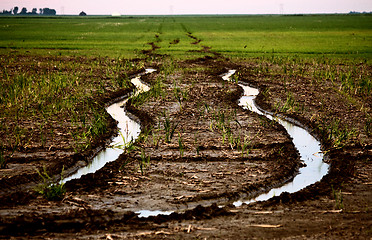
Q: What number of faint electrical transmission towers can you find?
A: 3